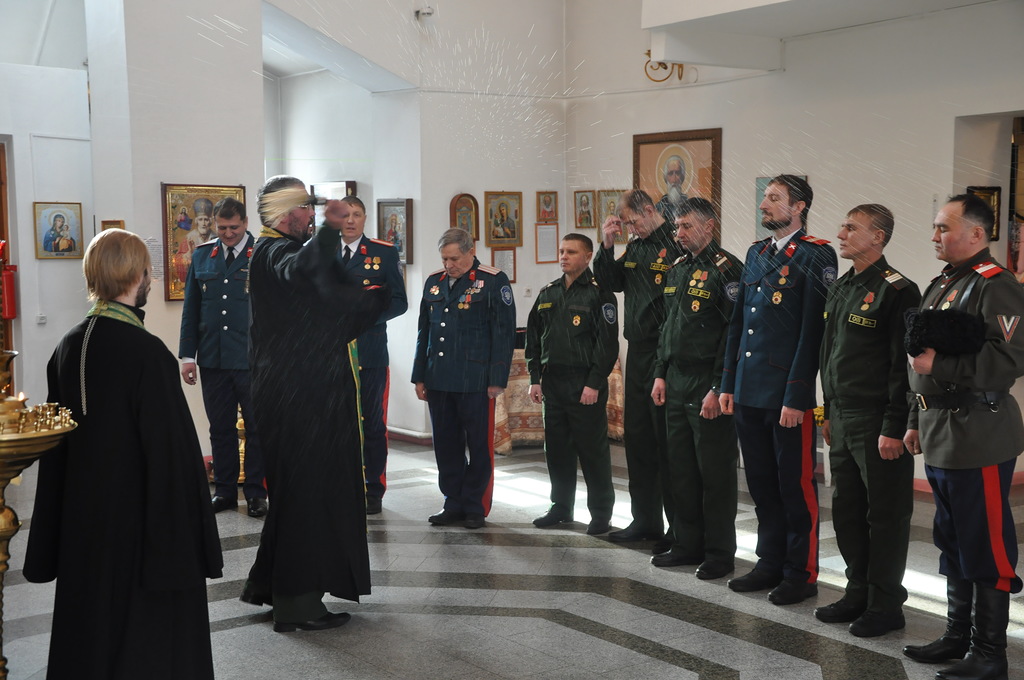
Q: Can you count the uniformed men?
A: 9